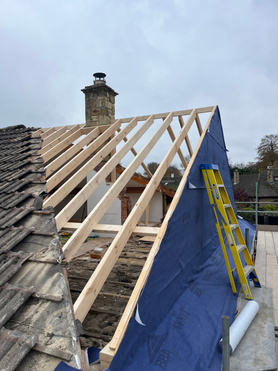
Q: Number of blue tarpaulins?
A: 1